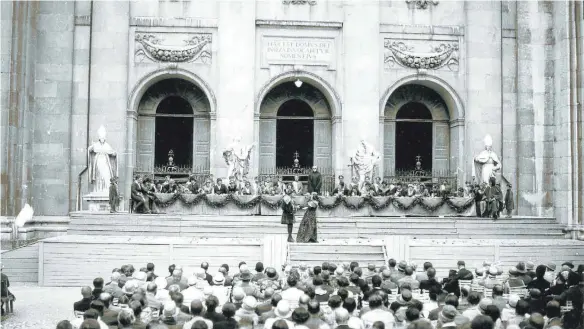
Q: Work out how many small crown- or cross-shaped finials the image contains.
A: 3